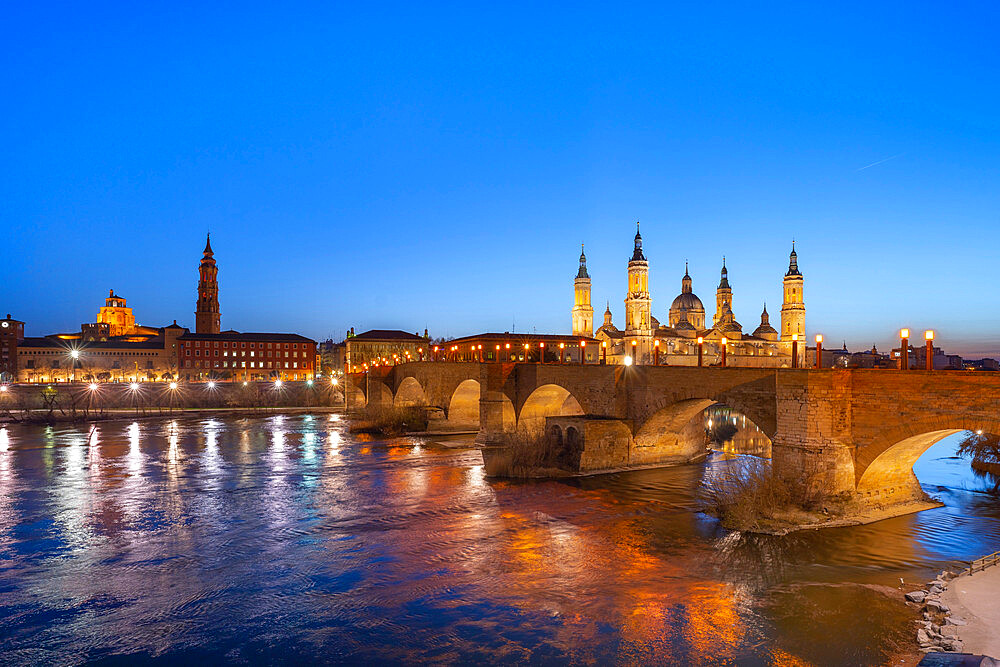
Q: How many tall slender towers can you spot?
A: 5